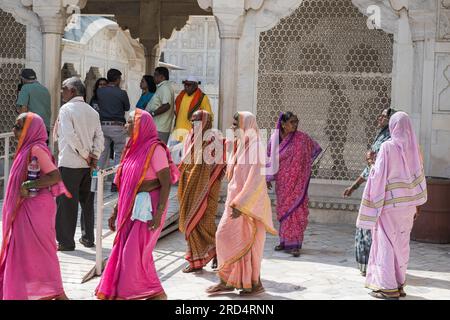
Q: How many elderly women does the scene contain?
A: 7